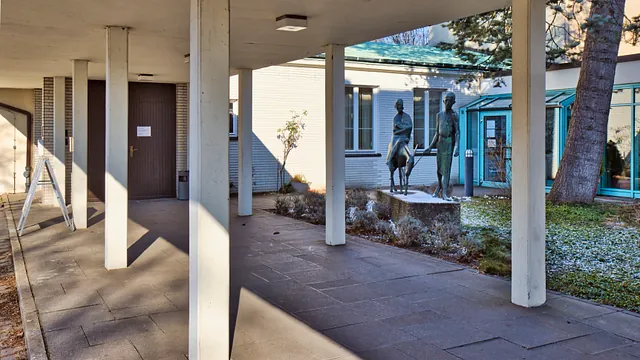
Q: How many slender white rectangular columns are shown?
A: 7